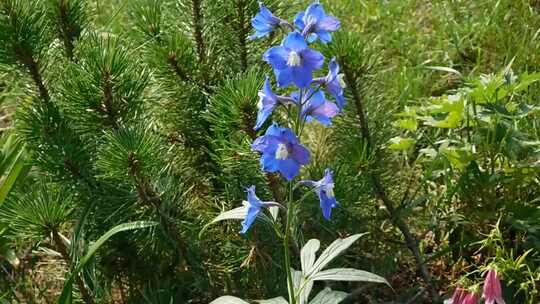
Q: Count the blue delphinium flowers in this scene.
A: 9